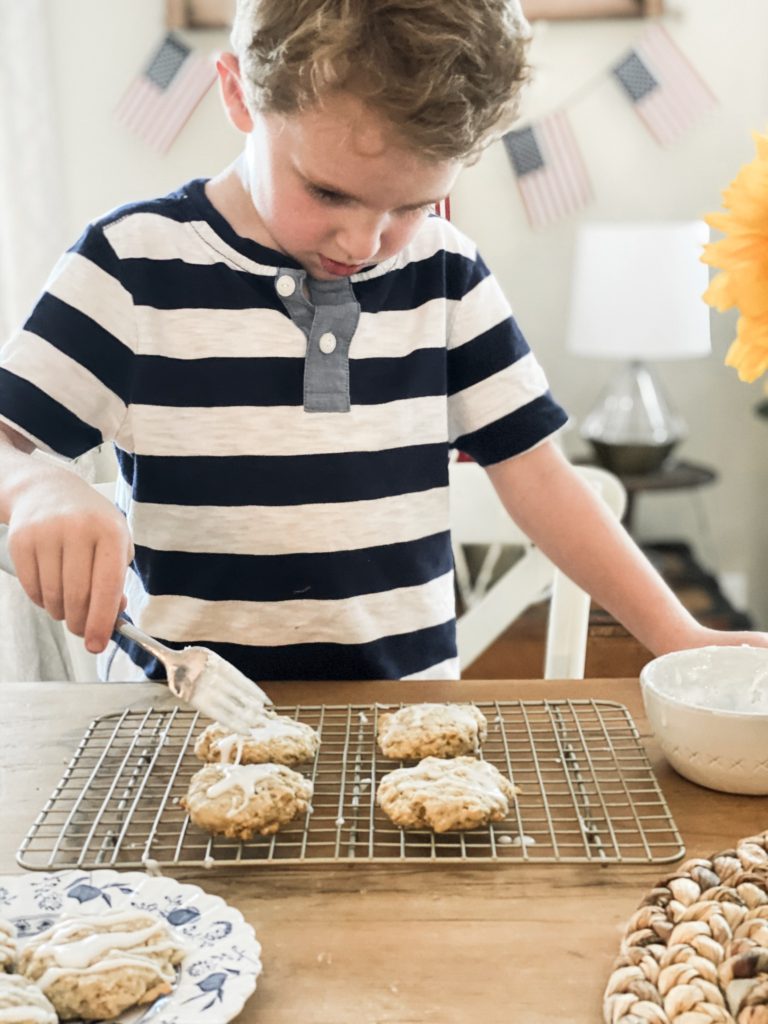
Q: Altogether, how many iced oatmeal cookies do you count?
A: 7